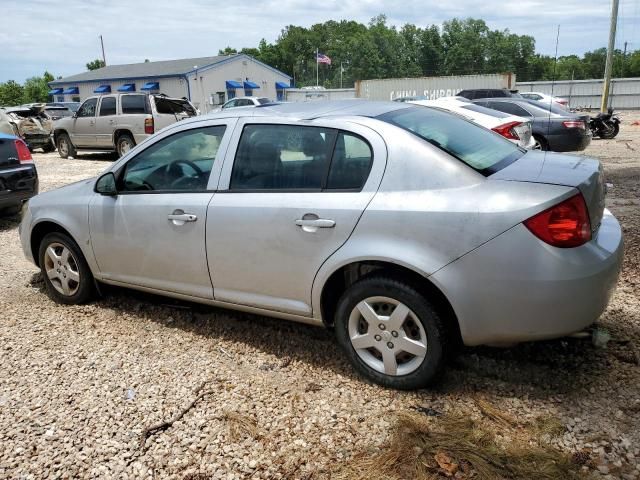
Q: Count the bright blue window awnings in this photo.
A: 8